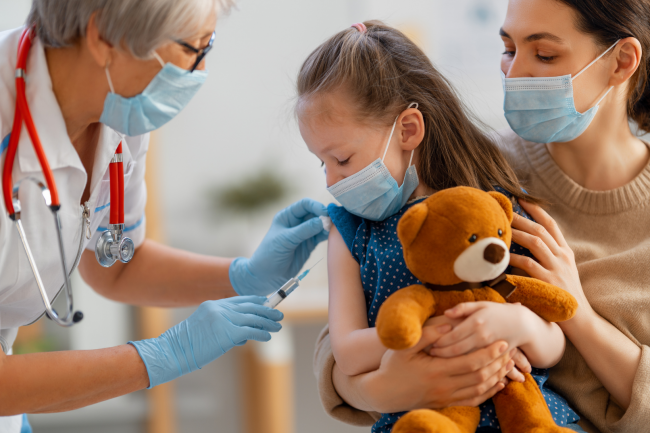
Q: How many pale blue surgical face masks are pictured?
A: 3